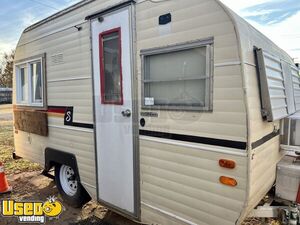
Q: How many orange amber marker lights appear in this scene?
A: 2